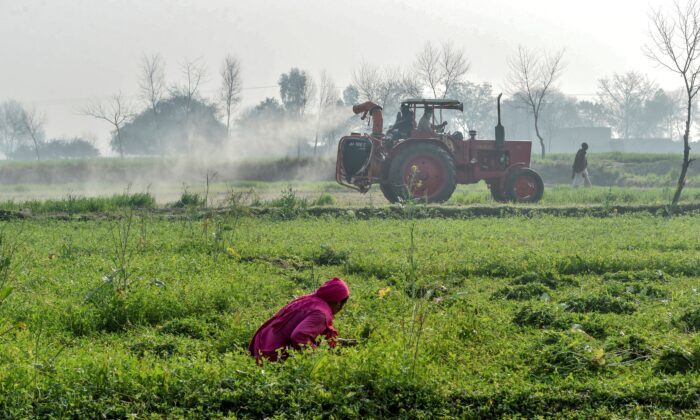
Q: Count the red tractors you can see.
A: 1